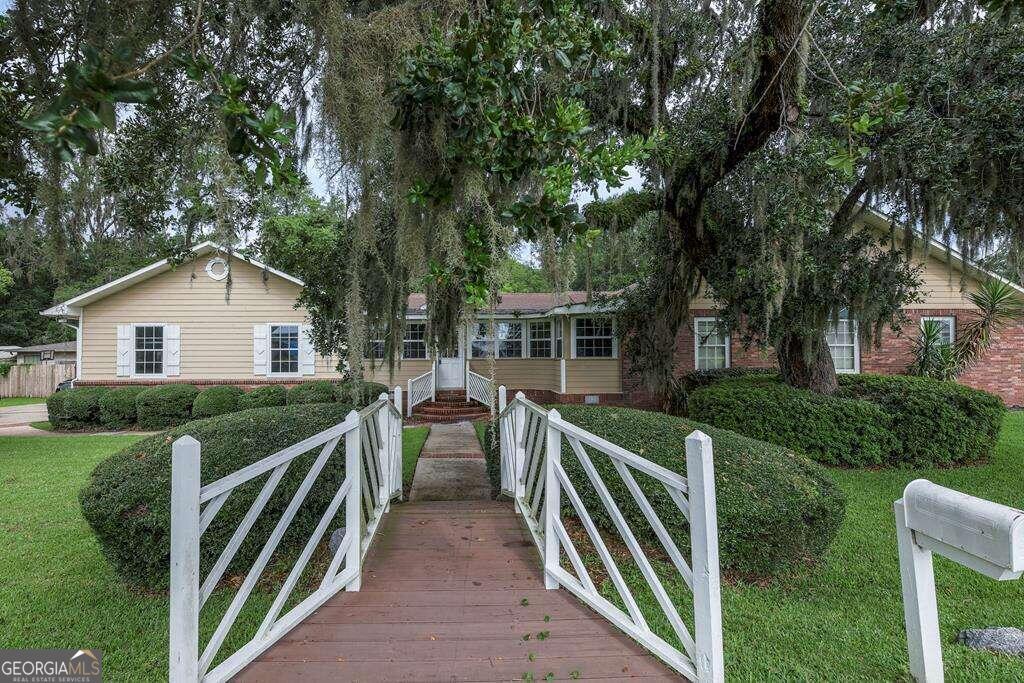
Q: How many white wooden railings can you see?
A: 4